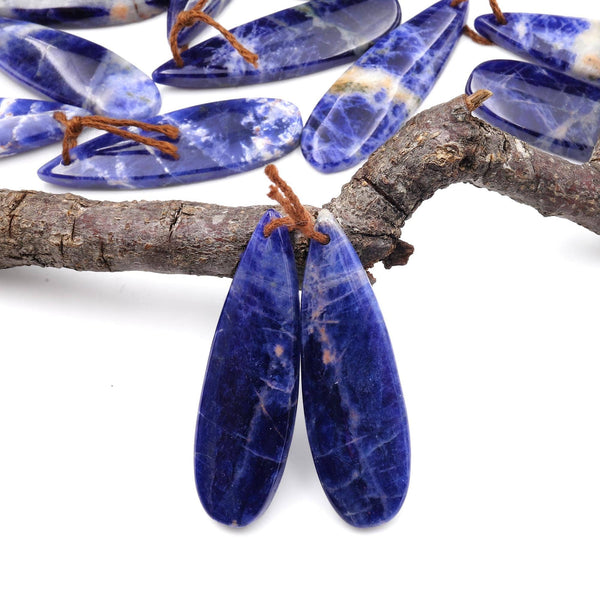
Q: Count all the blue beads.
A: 11